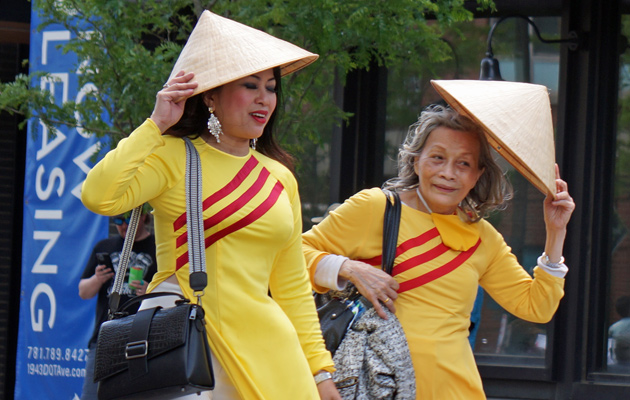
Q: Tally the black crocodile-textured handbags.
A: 1